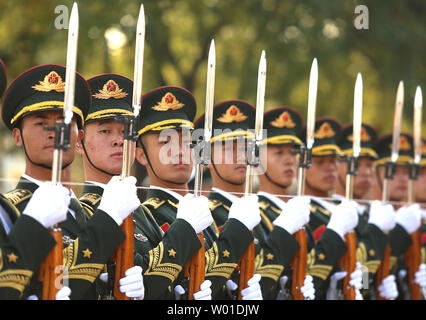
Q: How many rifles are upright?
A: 8